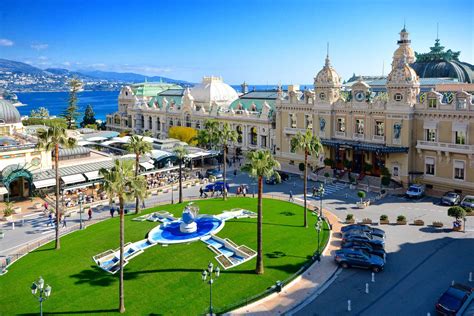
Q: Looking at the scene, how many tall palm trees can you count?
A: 7